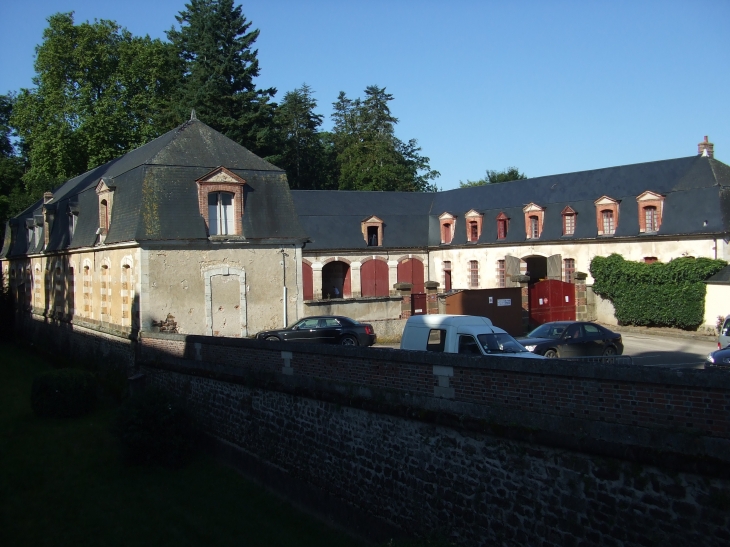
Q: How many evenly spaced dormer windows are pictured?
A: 7